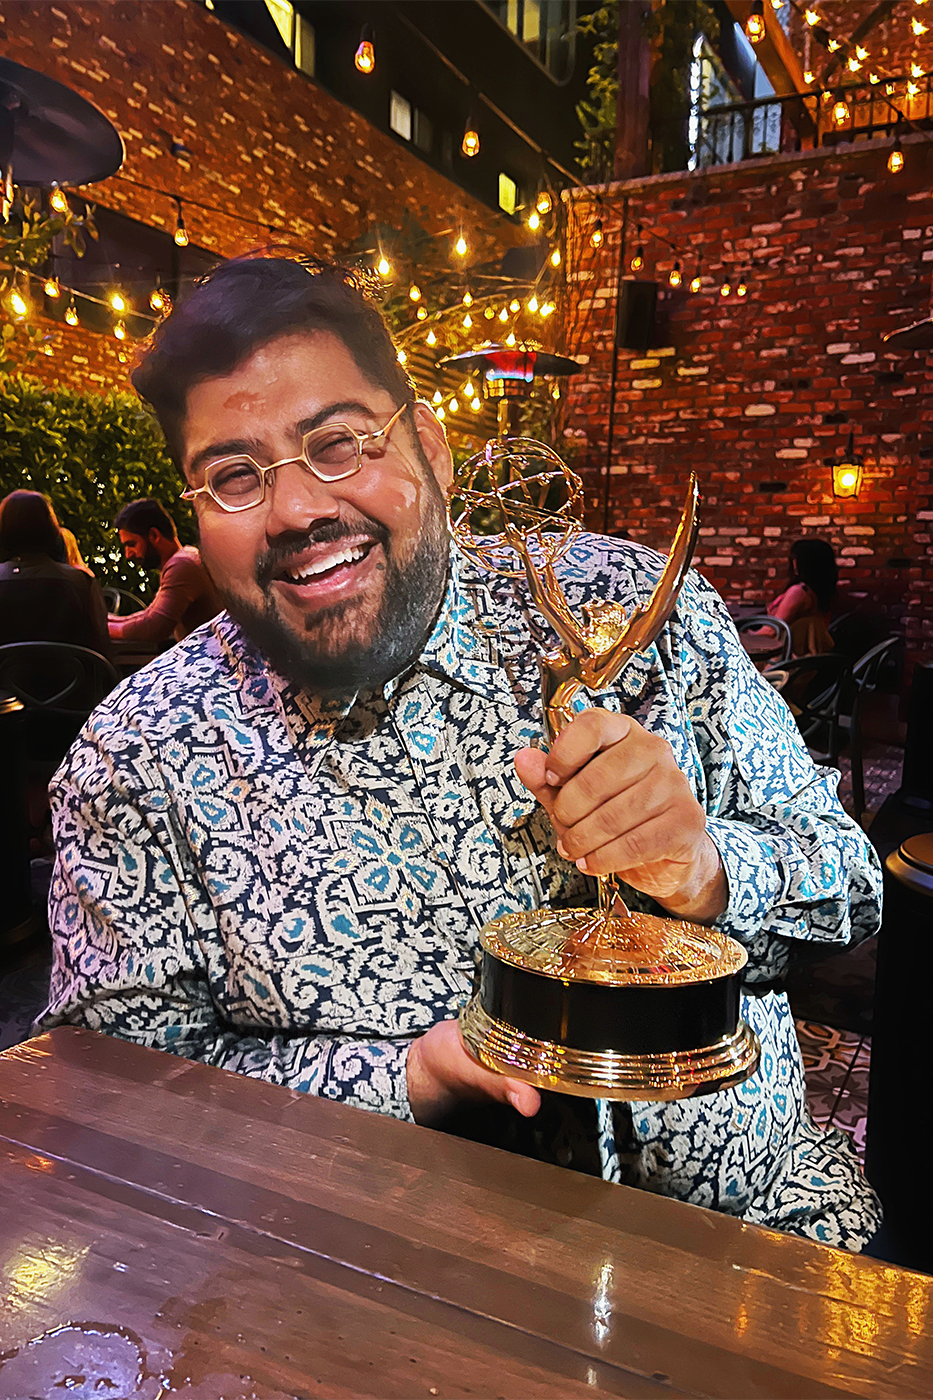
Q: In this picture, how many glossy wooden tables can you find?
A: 1